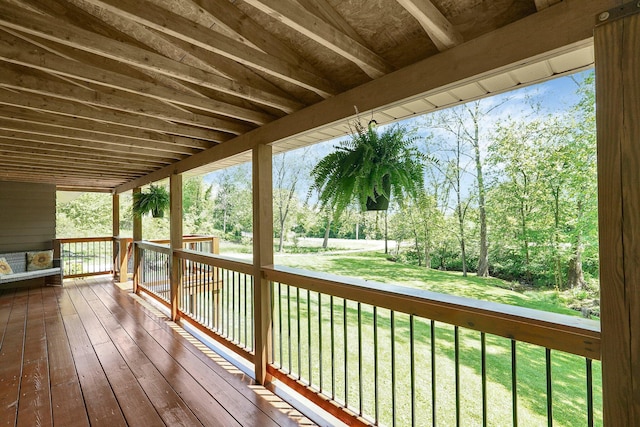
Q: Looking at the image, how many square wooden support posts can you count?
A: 5